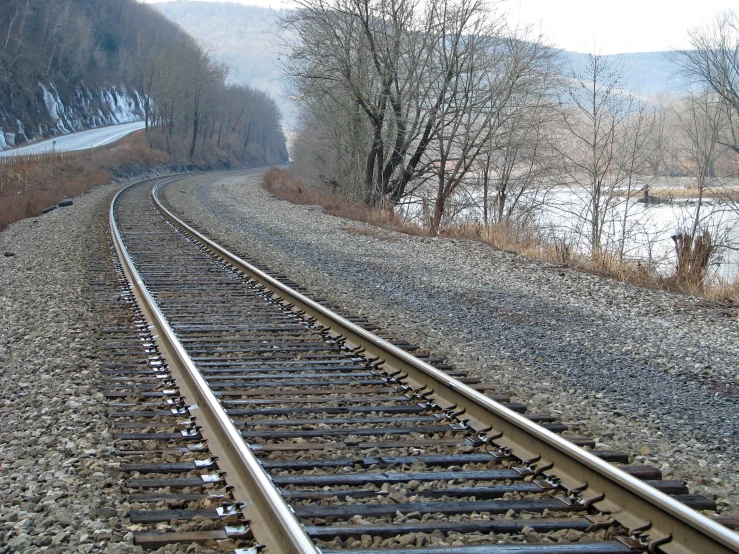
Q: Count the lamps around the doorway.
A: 0